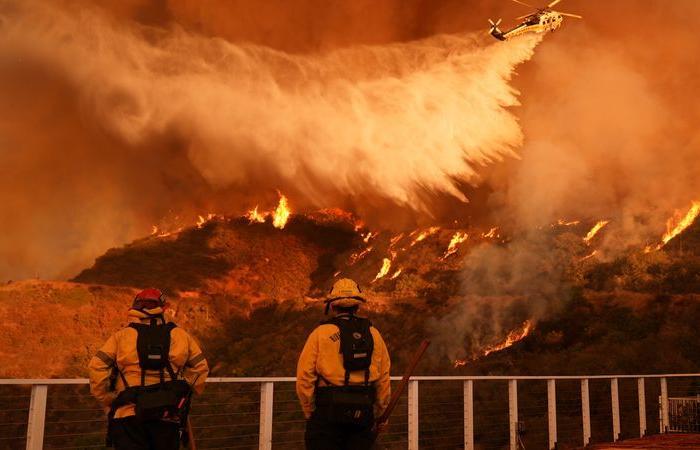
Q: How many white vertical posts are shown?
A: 10